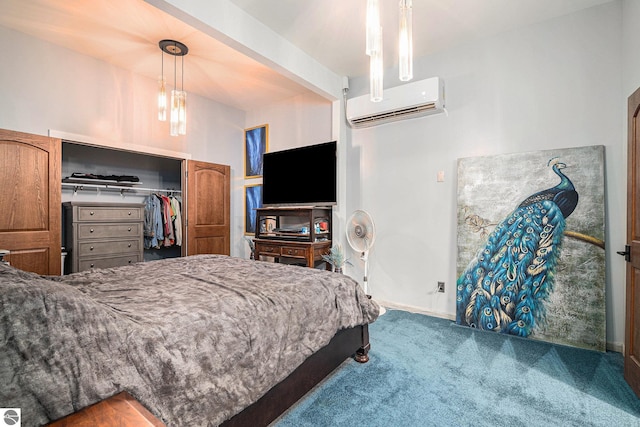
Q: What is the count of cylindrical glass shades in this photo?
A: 6